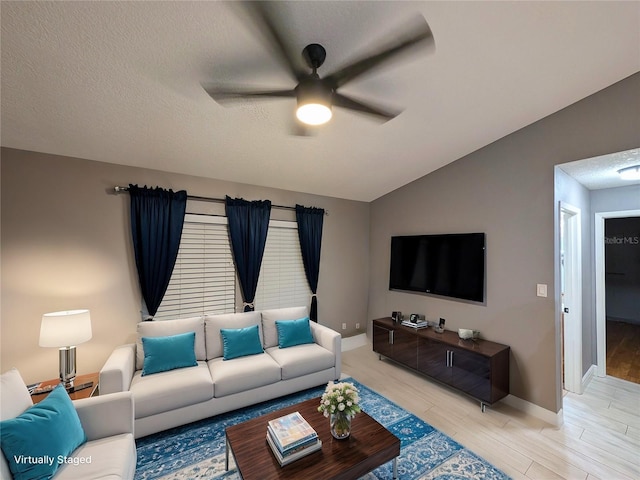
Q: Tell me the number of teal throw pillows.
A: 4